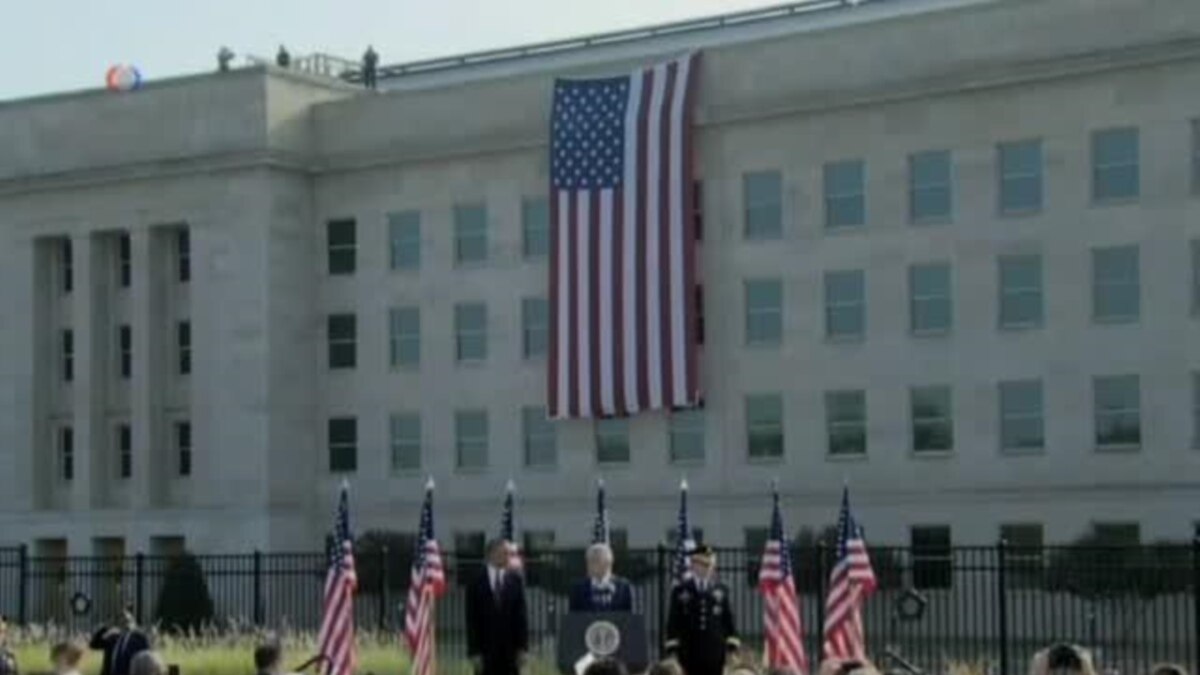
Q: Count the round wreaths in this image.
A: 2